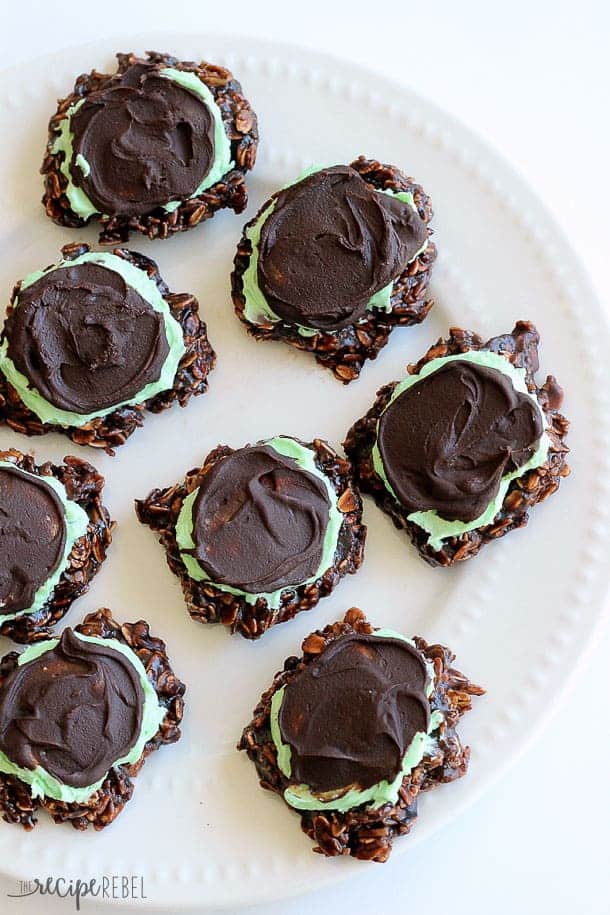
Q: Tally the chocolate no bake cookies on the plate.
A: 8